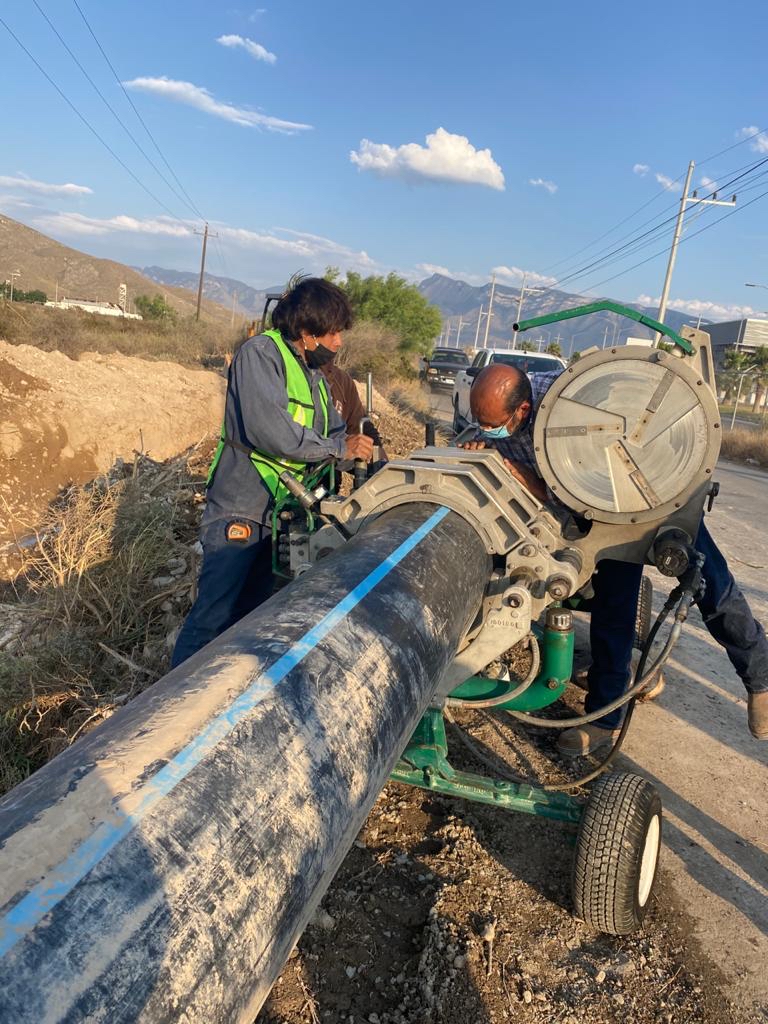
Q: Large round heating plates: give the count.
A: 1